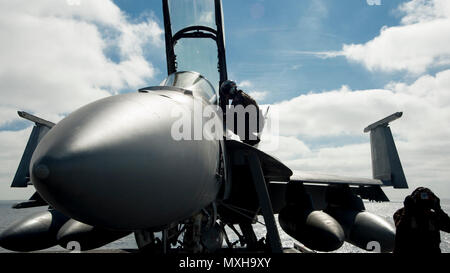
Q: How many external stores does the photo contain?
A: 4